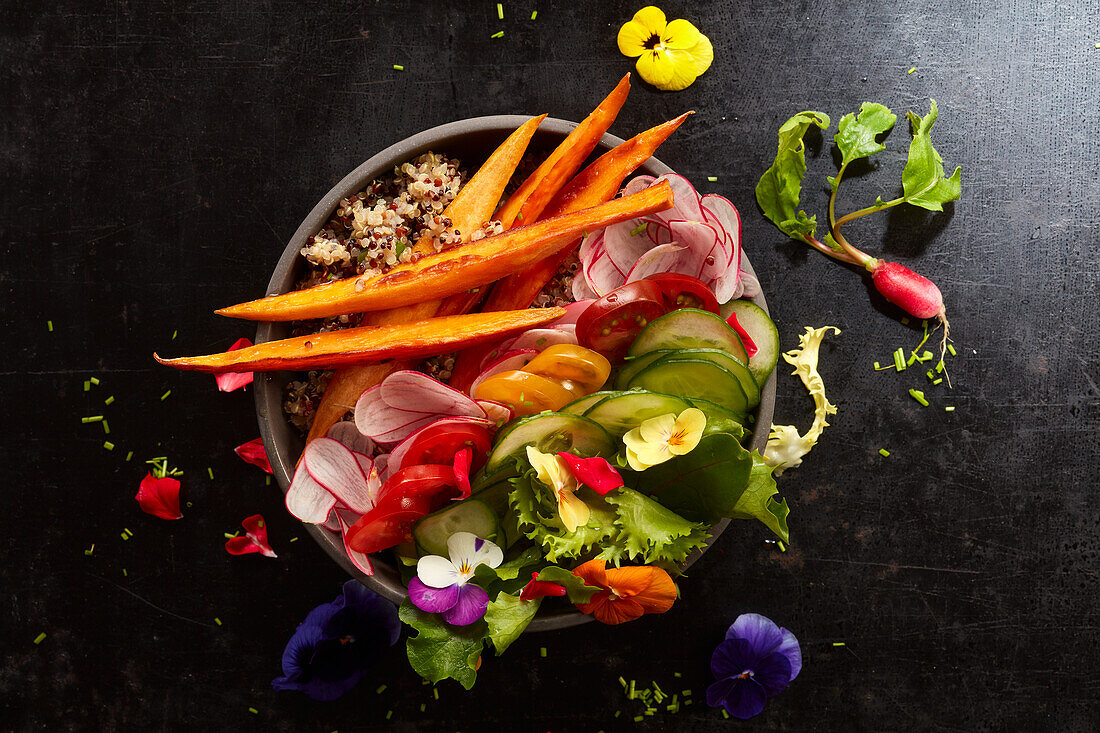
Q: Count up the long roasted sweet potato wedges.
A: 5